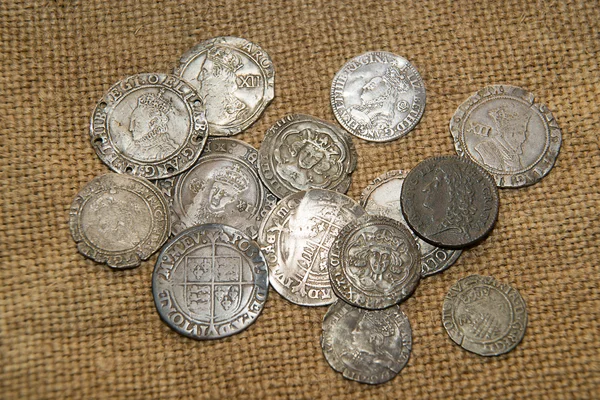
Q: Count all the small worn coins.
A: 14